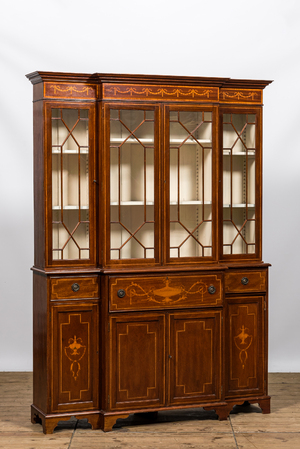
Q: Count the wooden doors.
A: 4